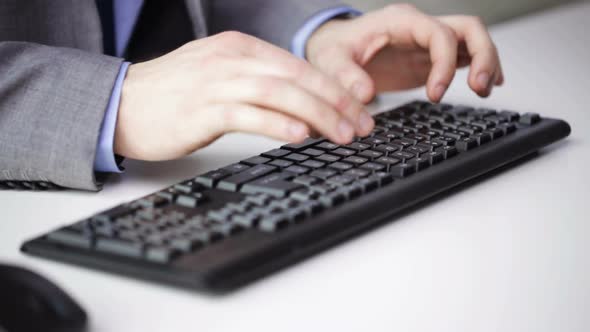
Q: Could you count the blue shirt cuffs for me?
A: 2